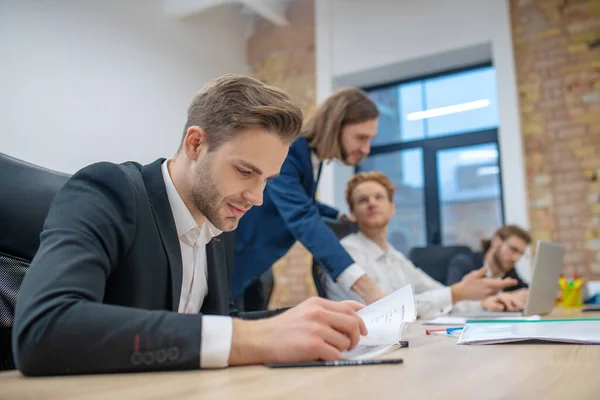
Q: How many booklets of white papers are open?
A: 1